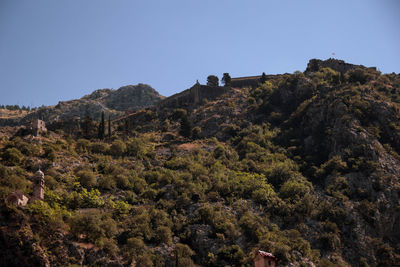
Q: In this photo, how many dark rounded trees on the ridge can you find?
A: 2